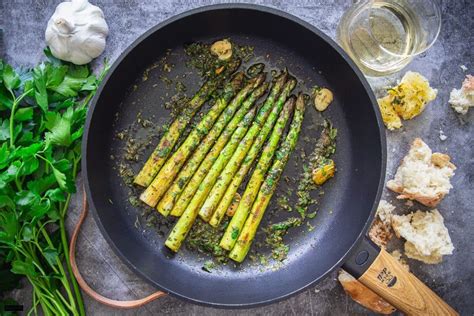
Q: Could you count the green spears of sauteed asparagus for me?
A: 9